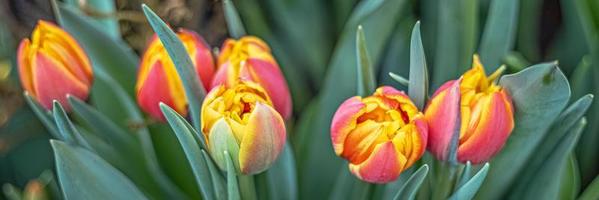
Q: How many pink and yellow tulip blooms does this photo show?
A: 6